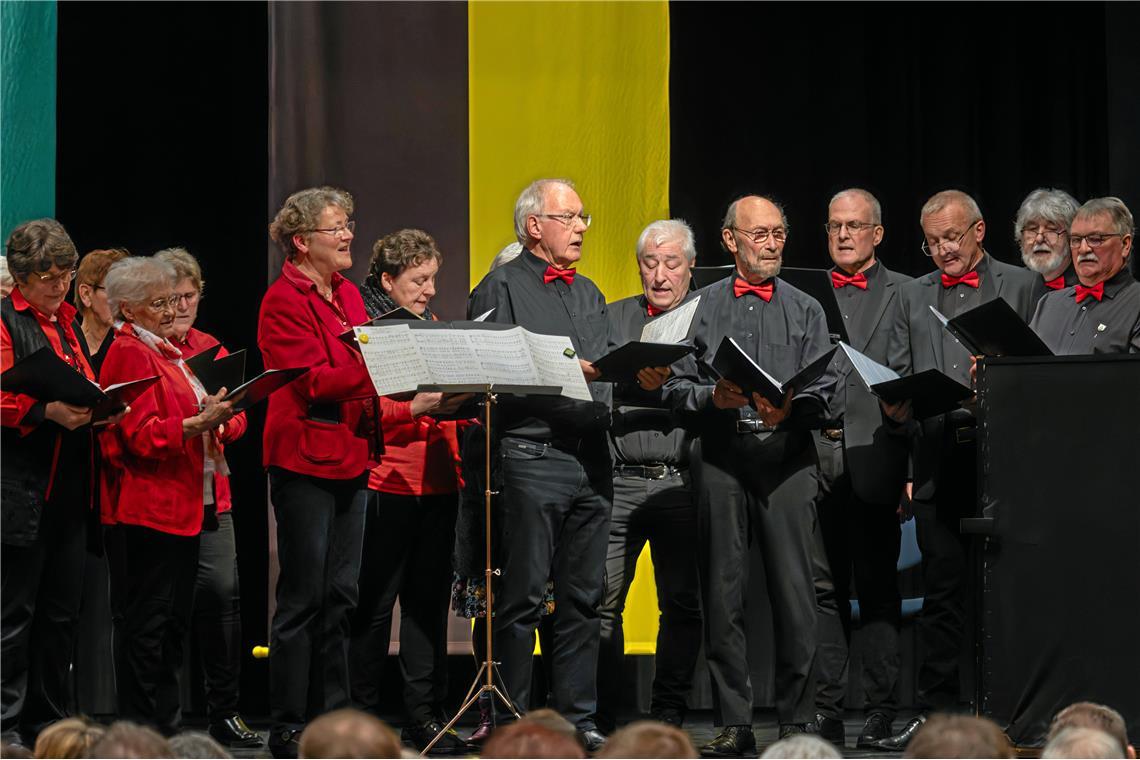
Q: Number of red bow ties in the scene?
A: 7